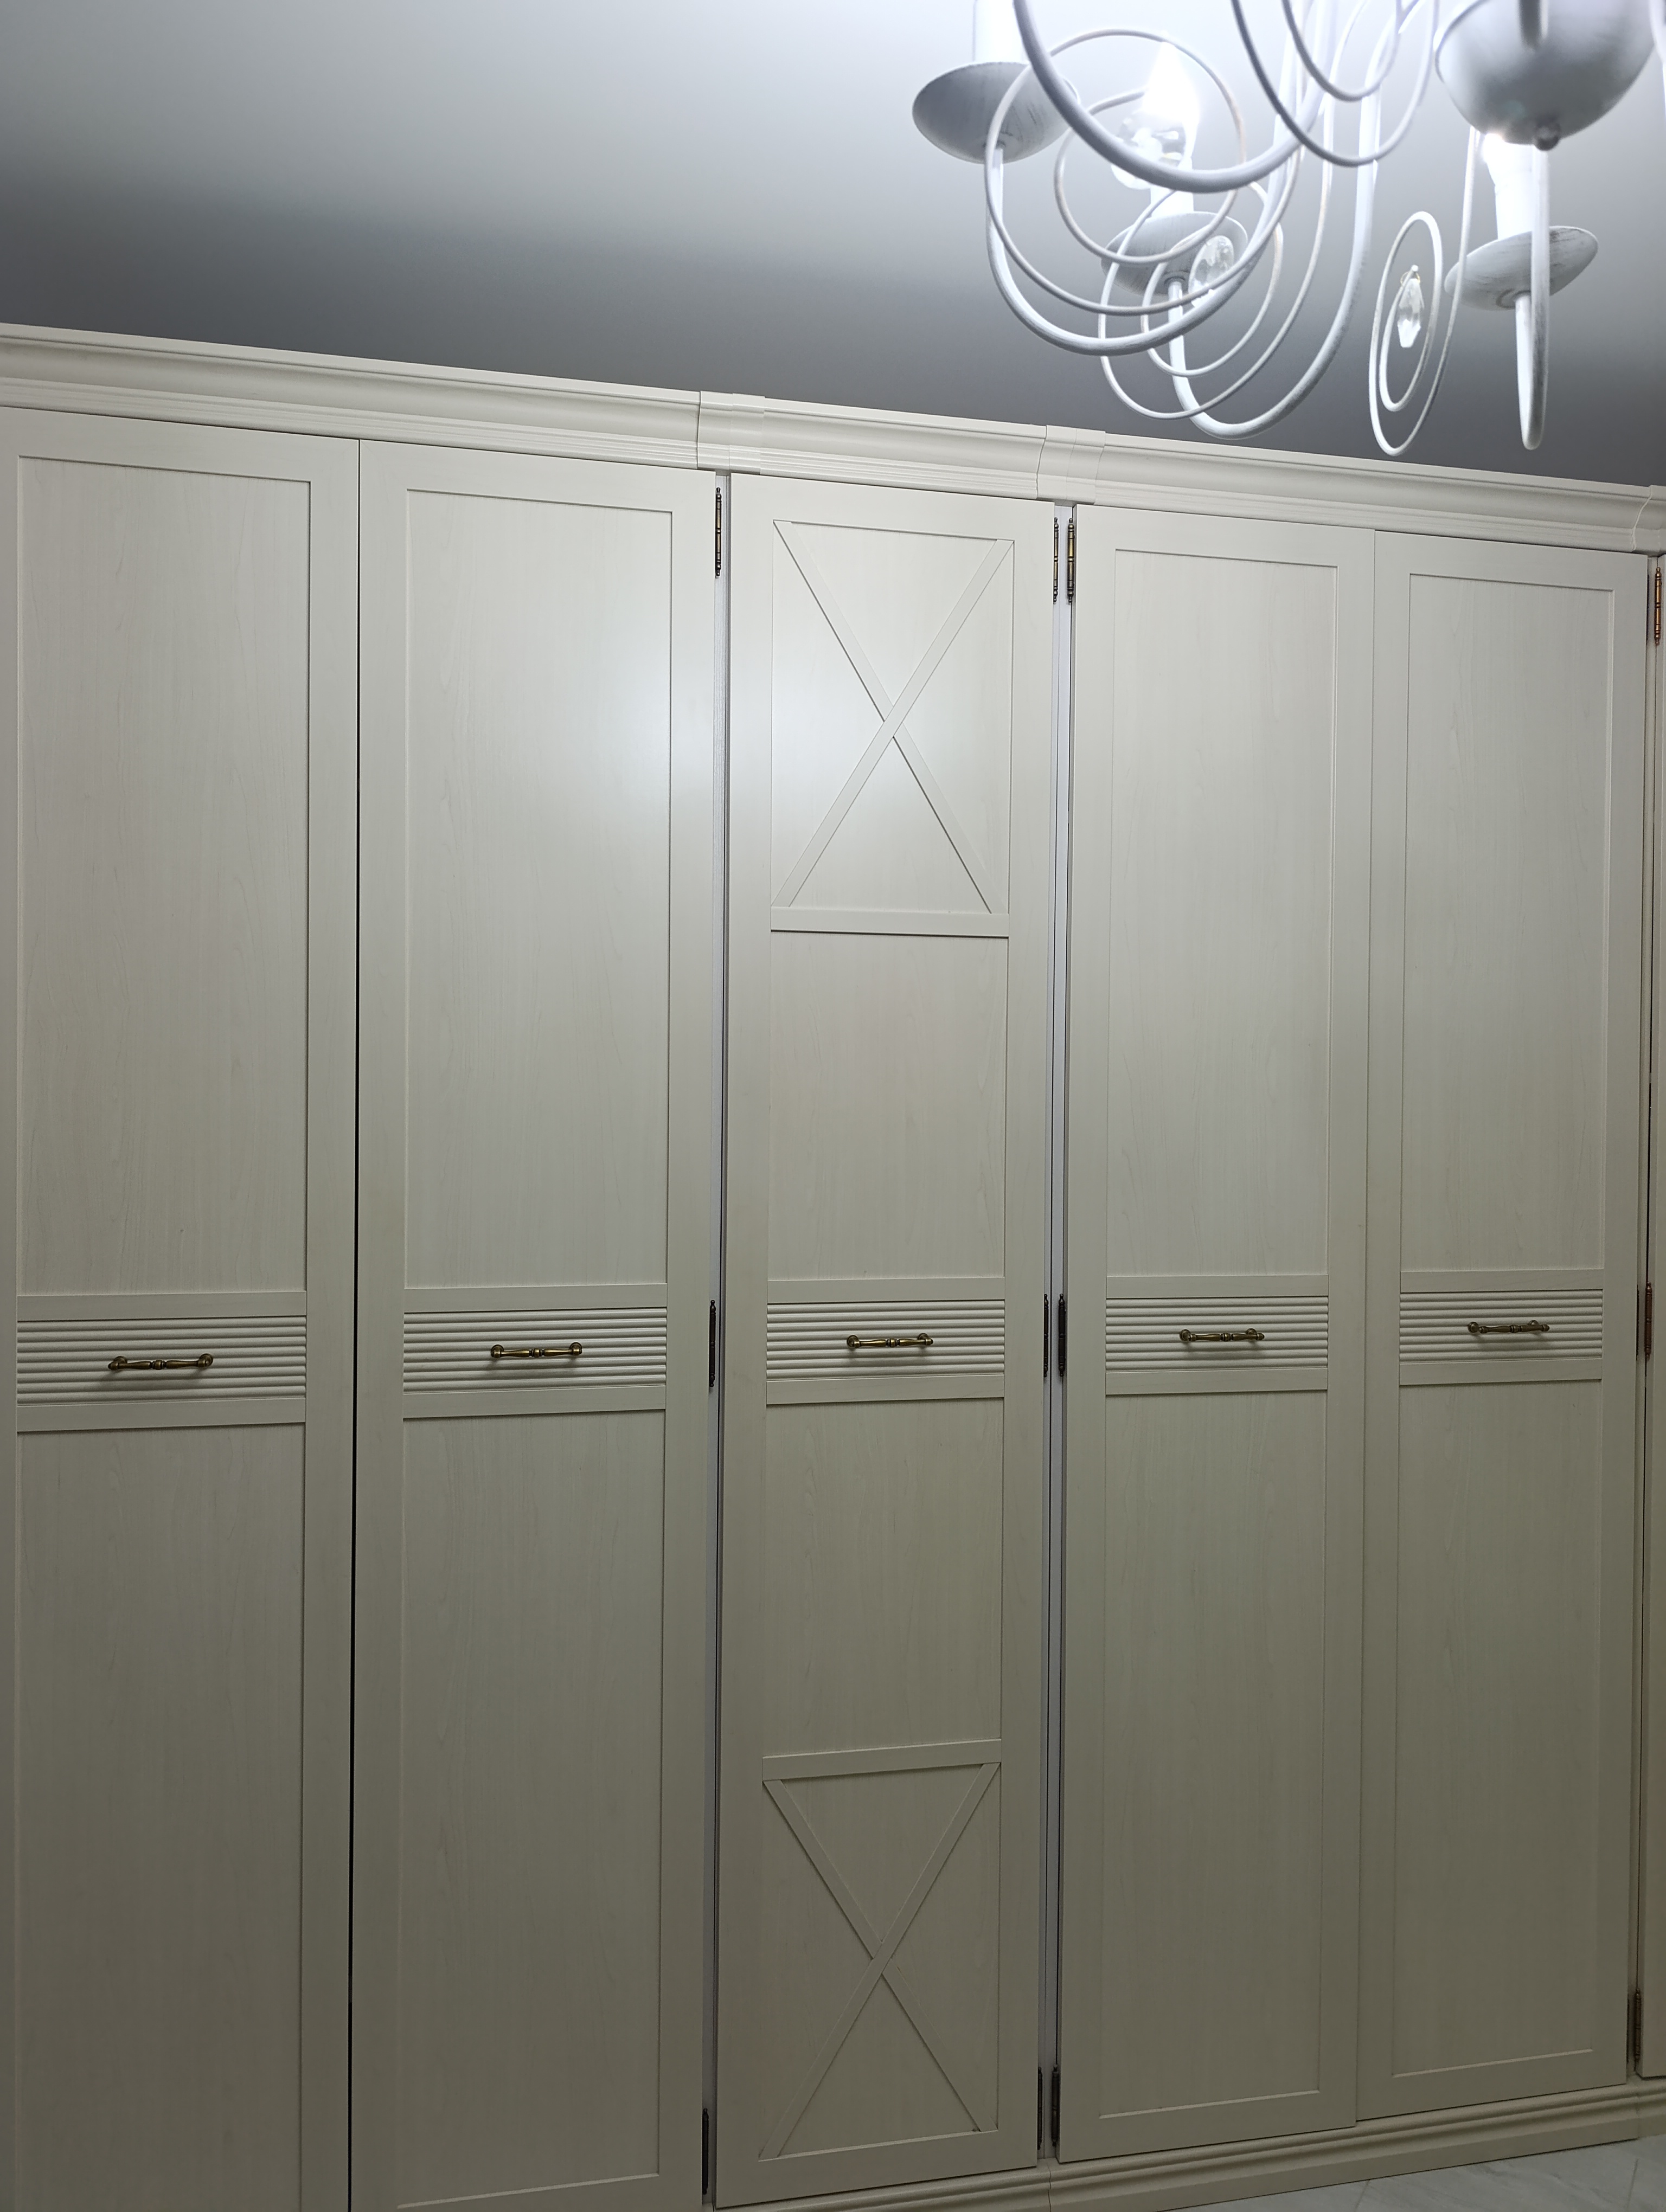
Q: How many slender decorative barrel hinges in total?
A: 12